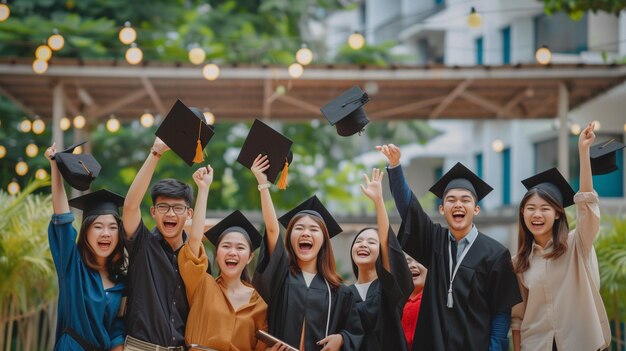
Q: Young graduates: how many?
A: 8